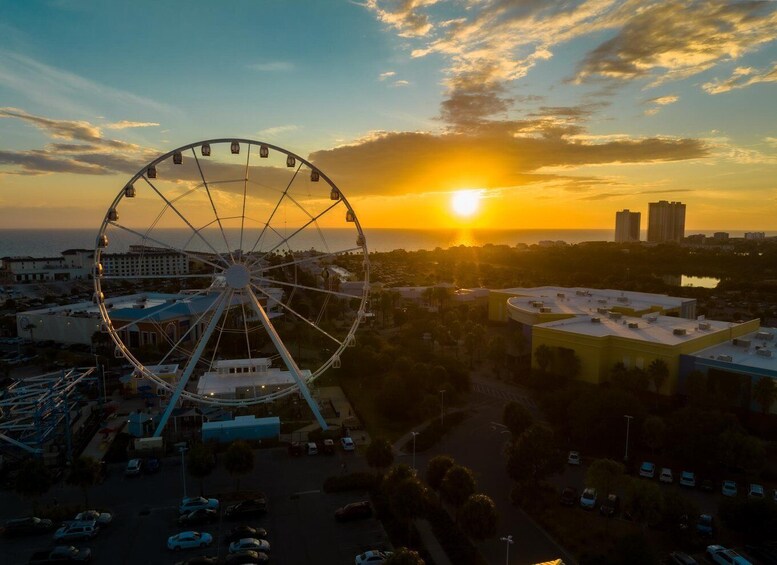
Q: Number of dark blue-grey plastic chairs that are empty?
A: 0